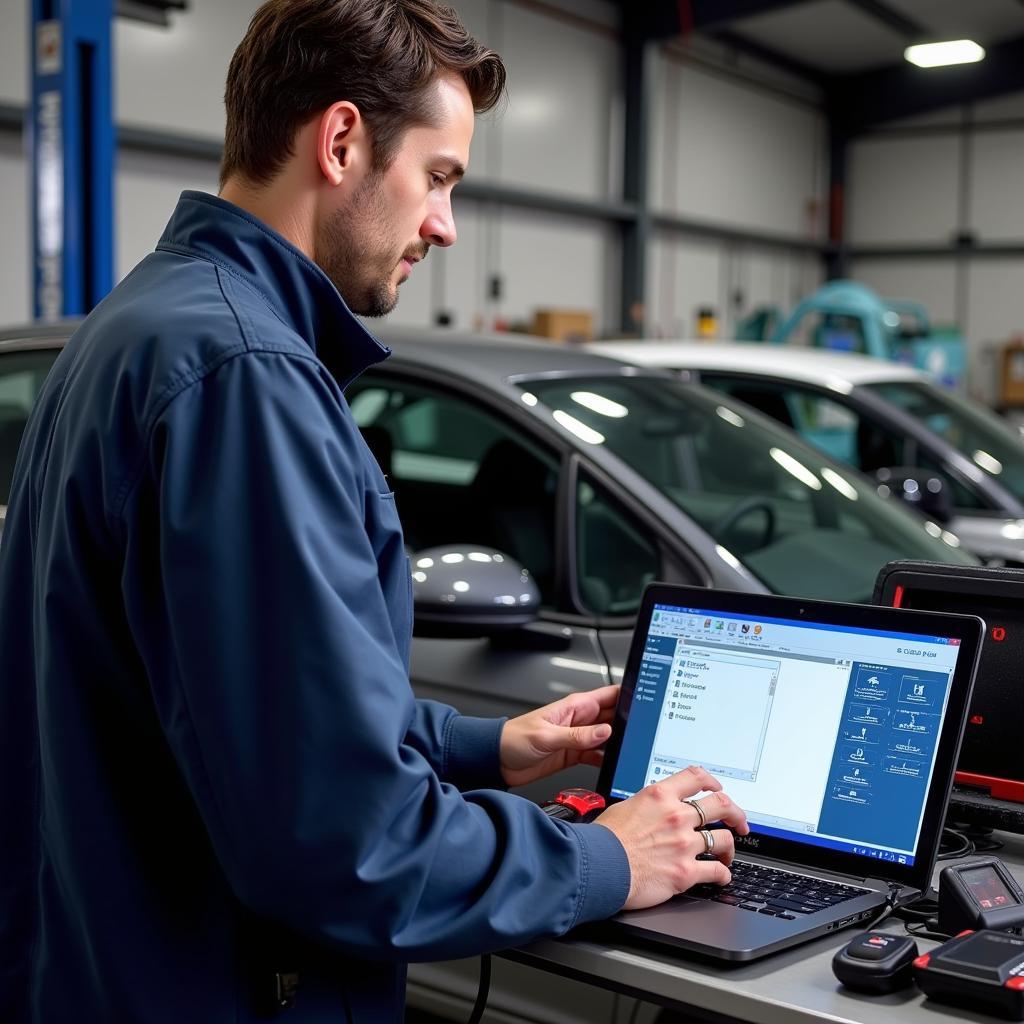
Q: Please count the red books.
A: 0